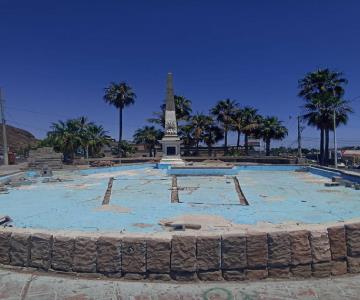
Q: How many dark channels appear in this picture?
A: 3